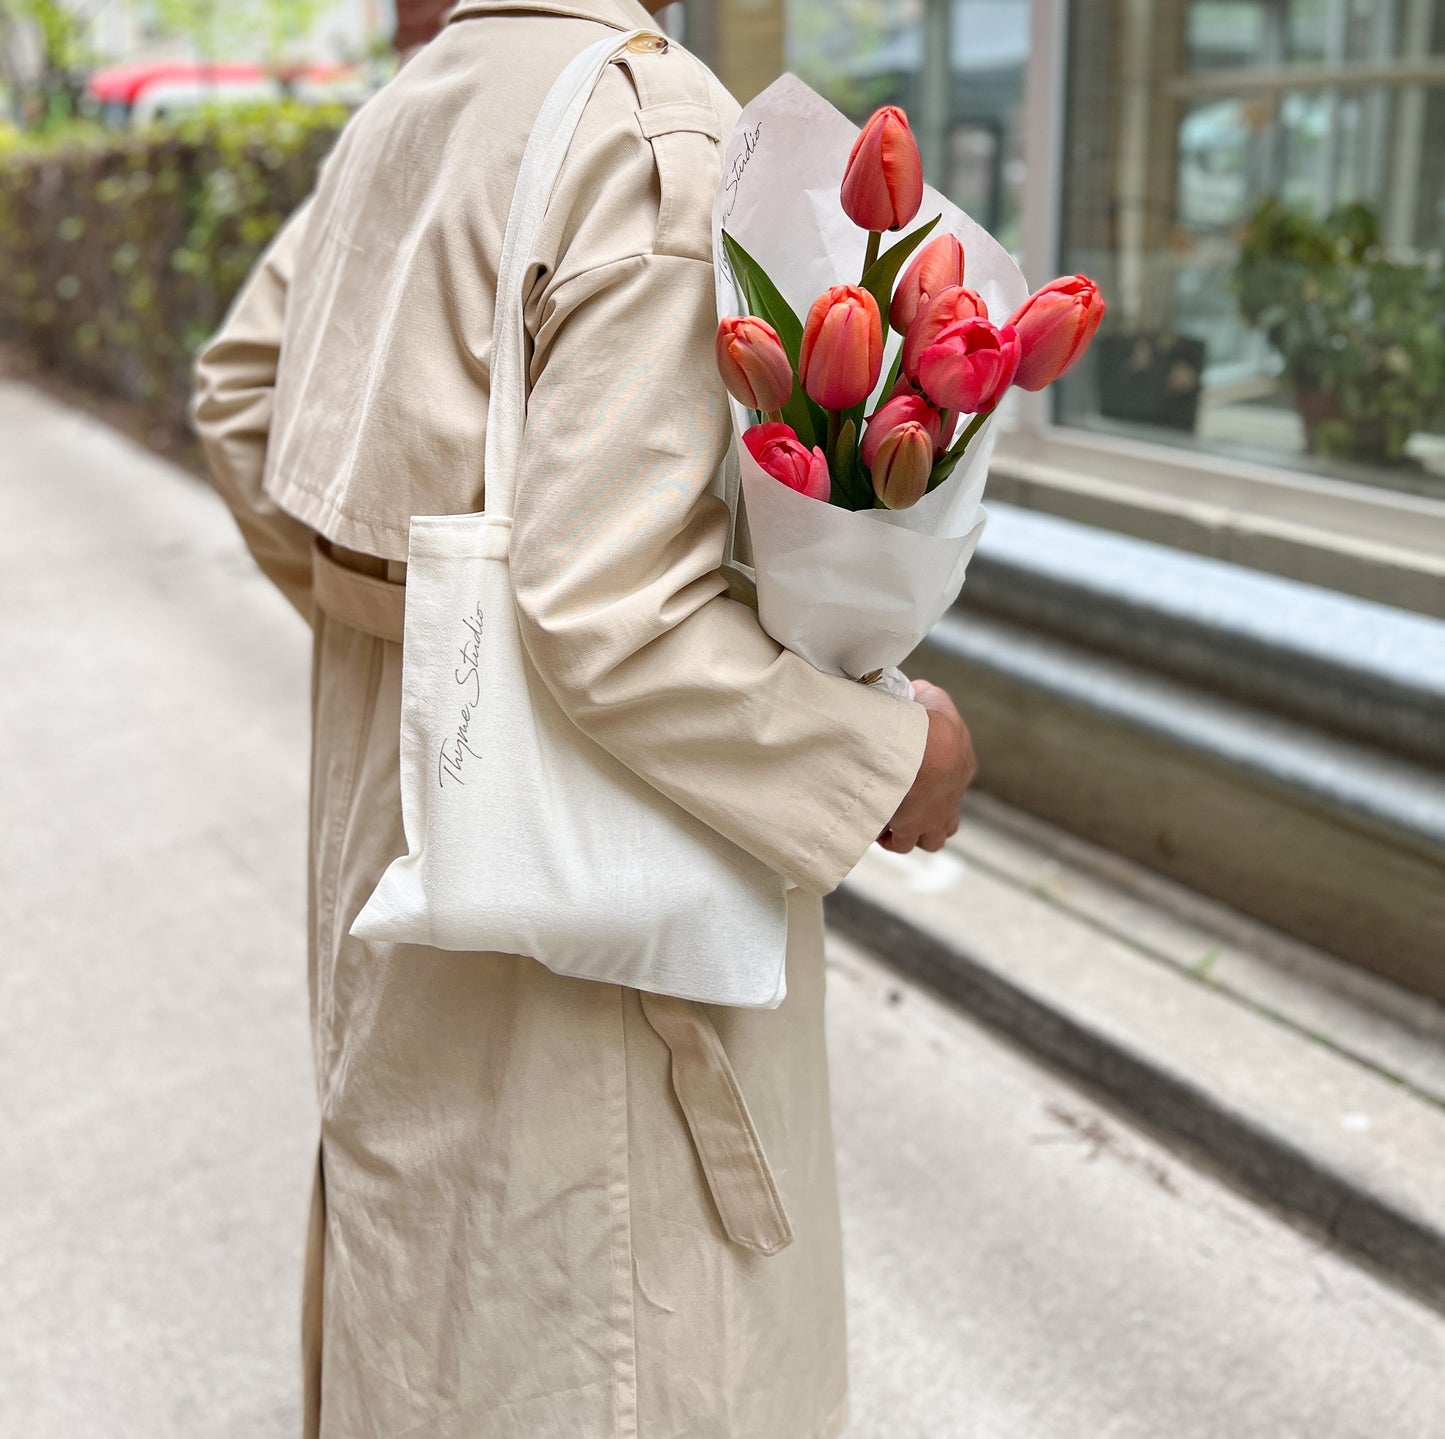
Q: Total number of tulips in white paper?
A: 10